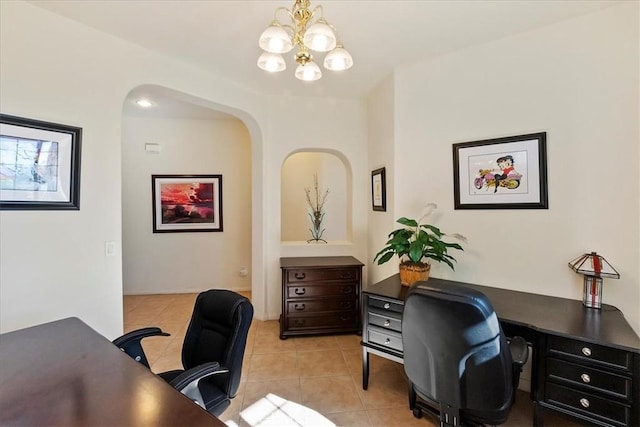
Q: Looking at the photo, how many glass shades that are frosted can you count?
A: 5